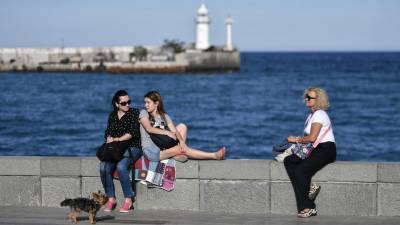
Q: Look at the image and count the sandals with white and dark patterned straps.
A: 2